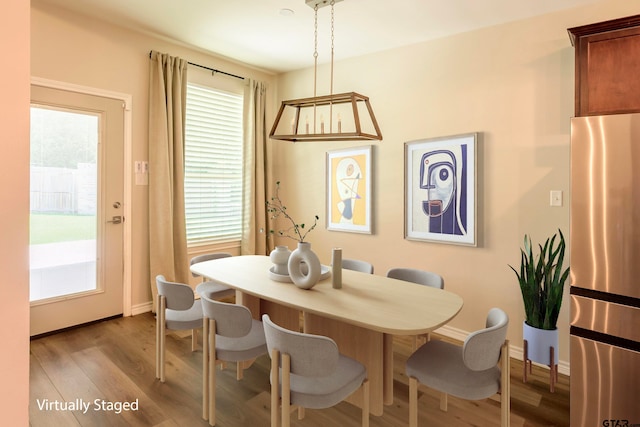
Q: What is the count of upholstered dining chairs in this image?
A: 7